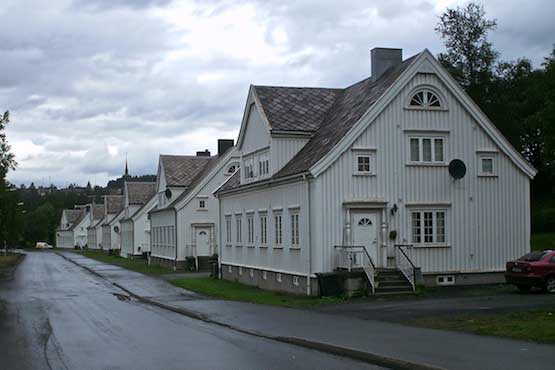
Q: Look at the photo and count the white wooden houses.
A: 6